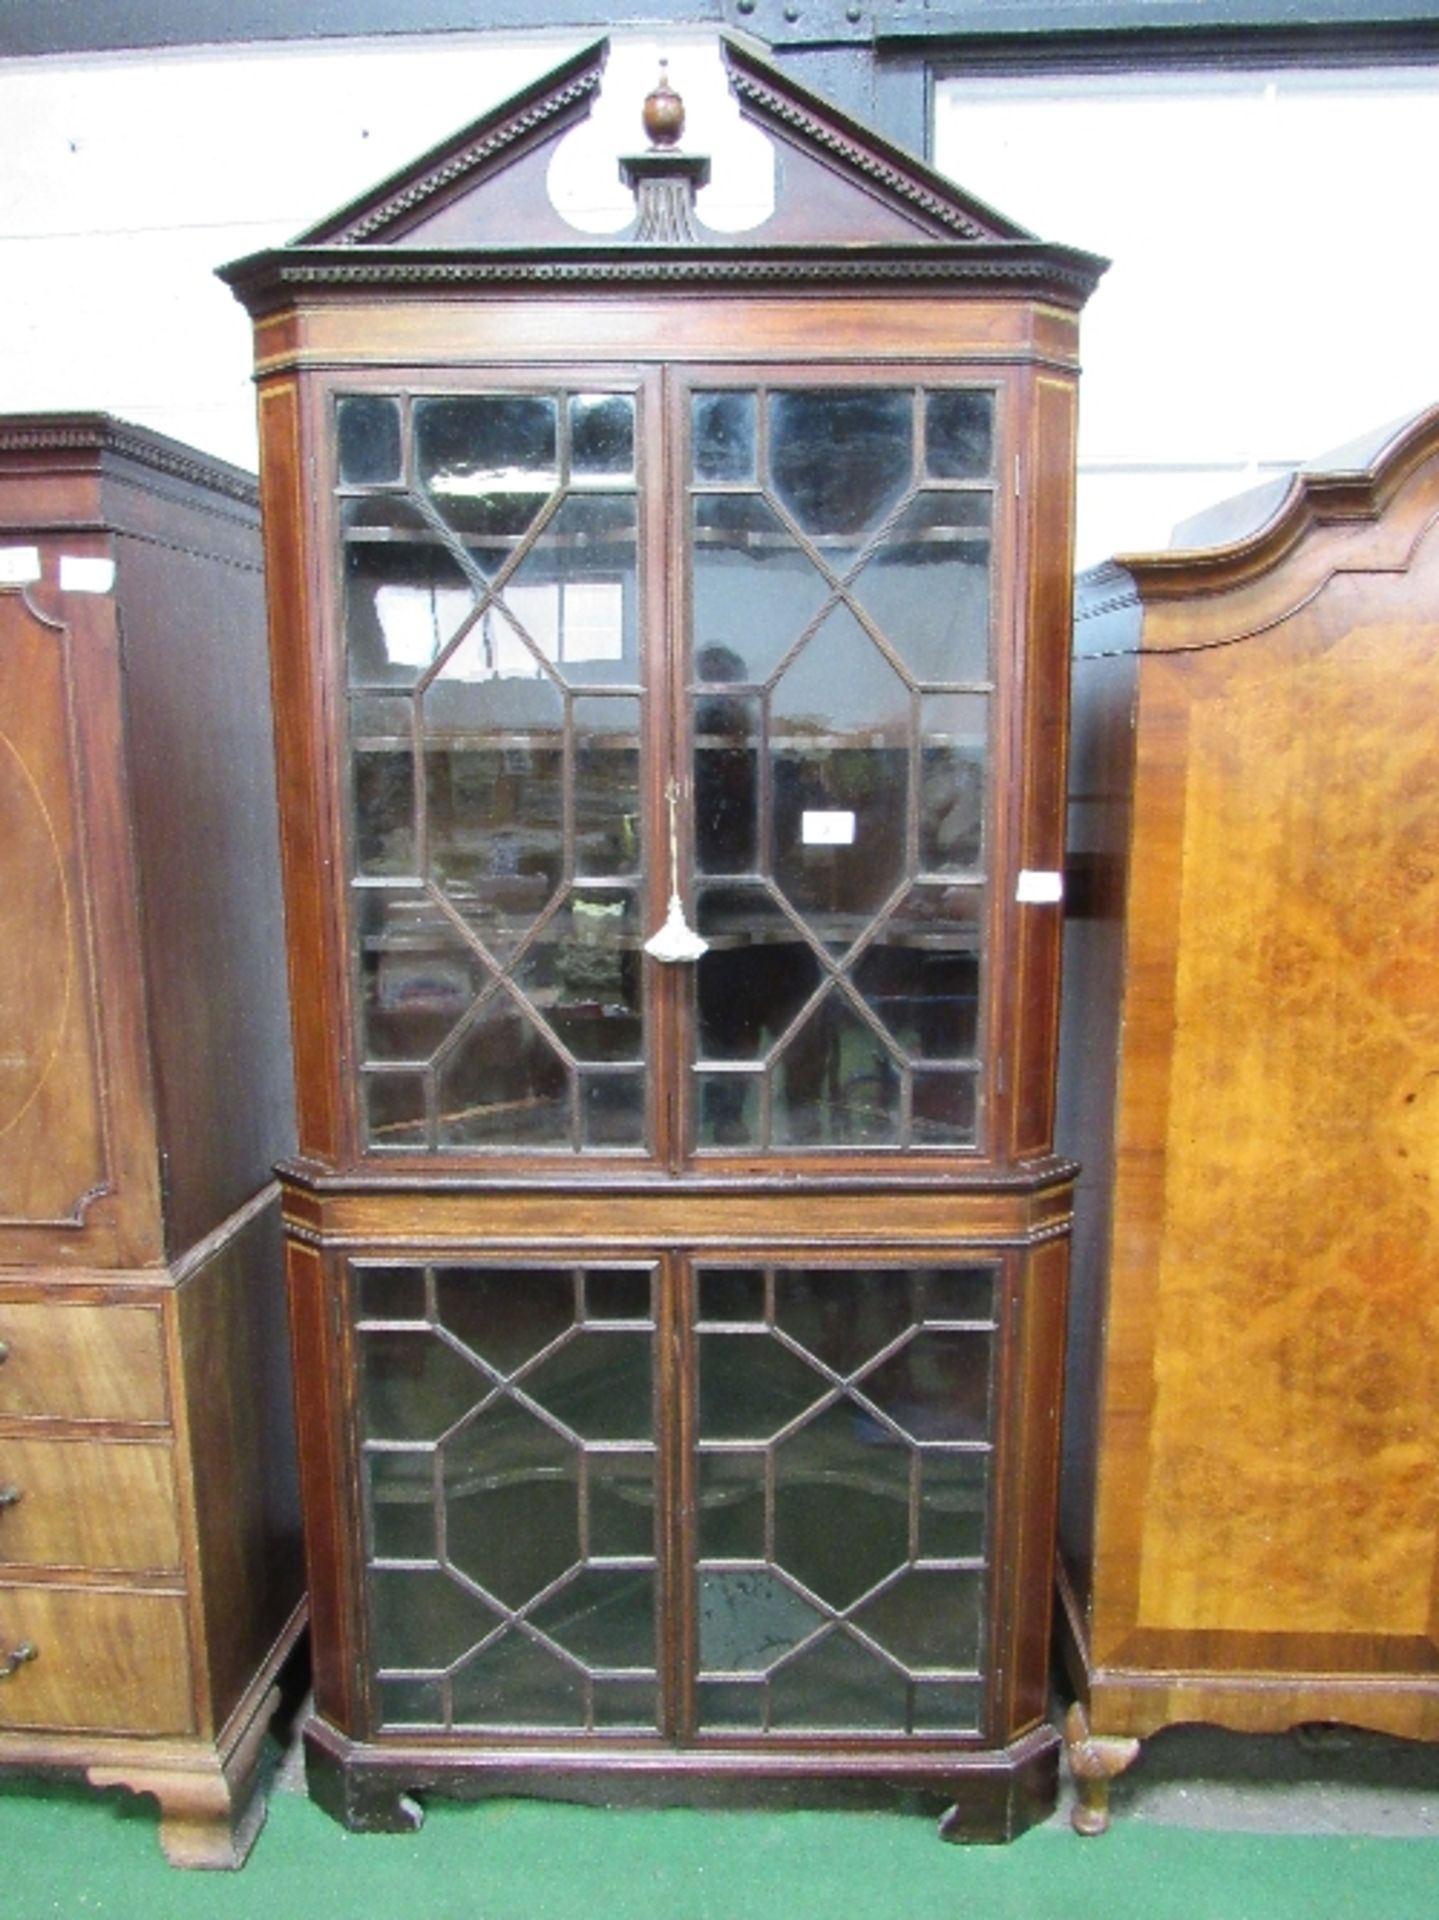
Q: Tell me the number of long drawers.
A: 3